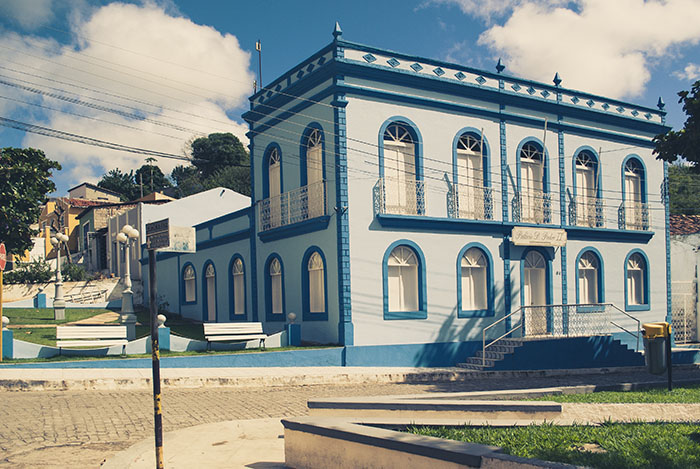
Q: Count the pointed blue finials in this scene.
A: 4